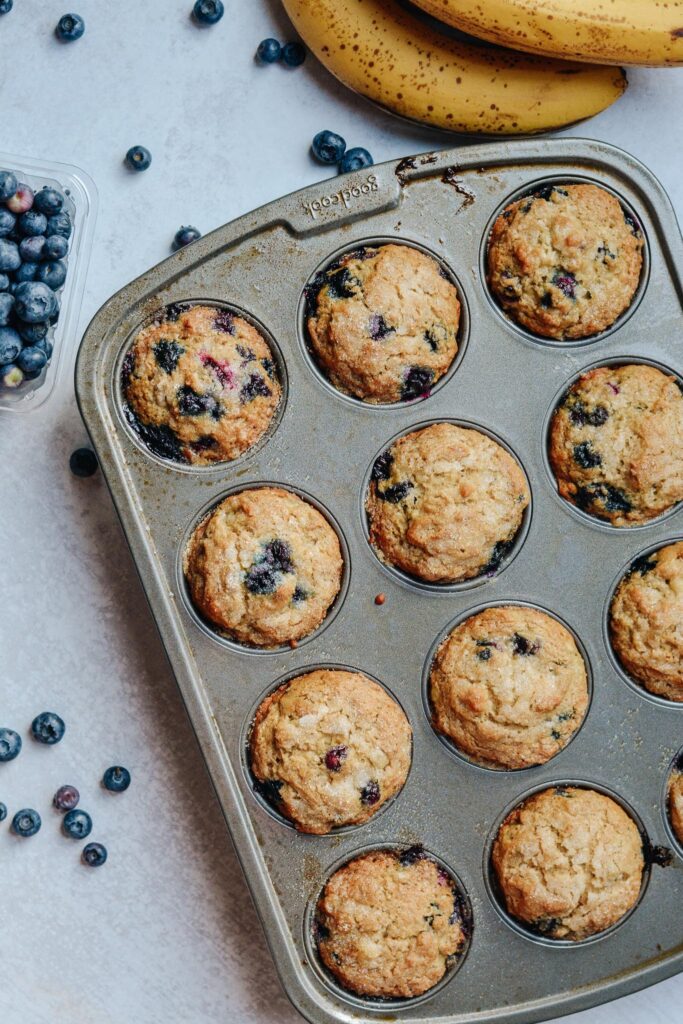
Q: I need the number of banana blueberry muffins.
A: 12